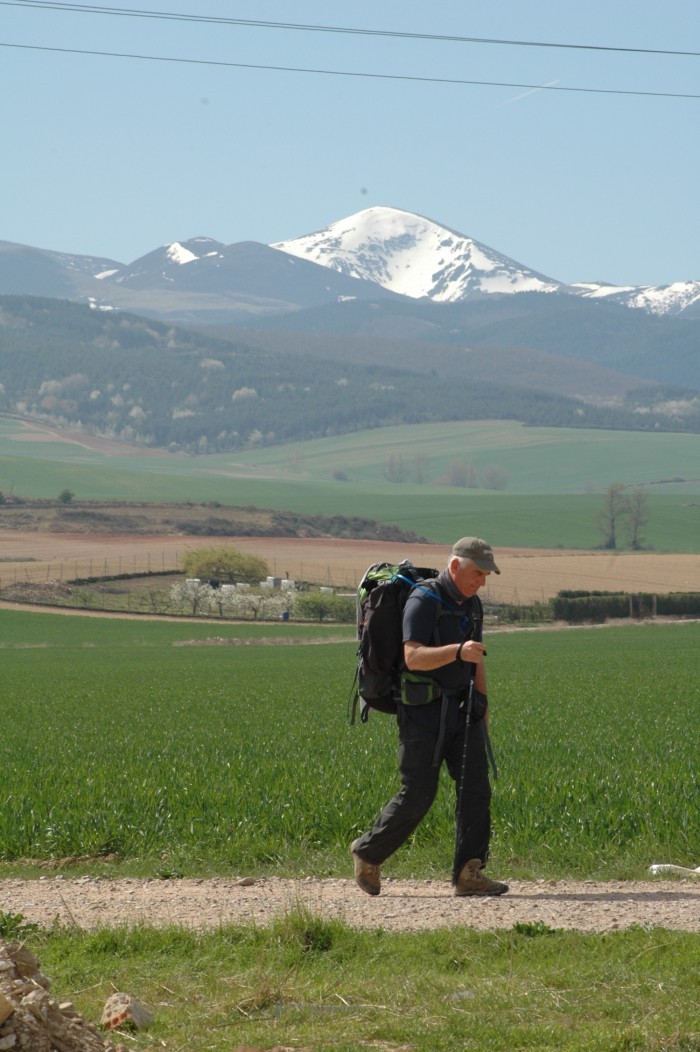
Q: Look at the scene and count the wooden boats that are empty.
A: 0